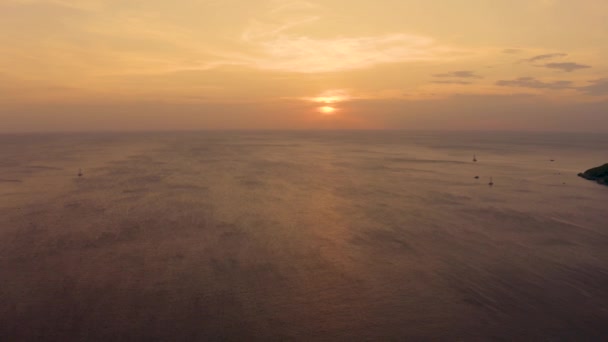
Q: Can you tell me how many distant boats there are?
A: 5